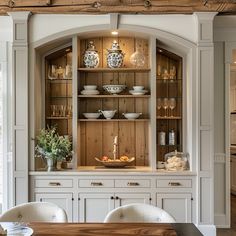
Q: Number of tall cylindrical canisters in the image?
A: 2